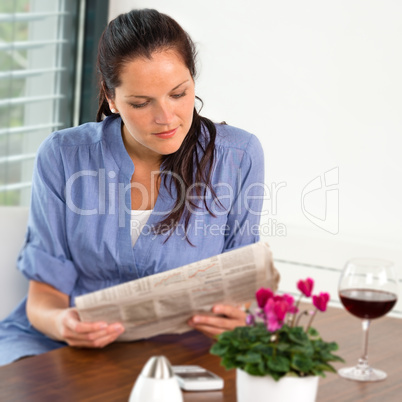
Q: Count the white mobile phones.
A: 1